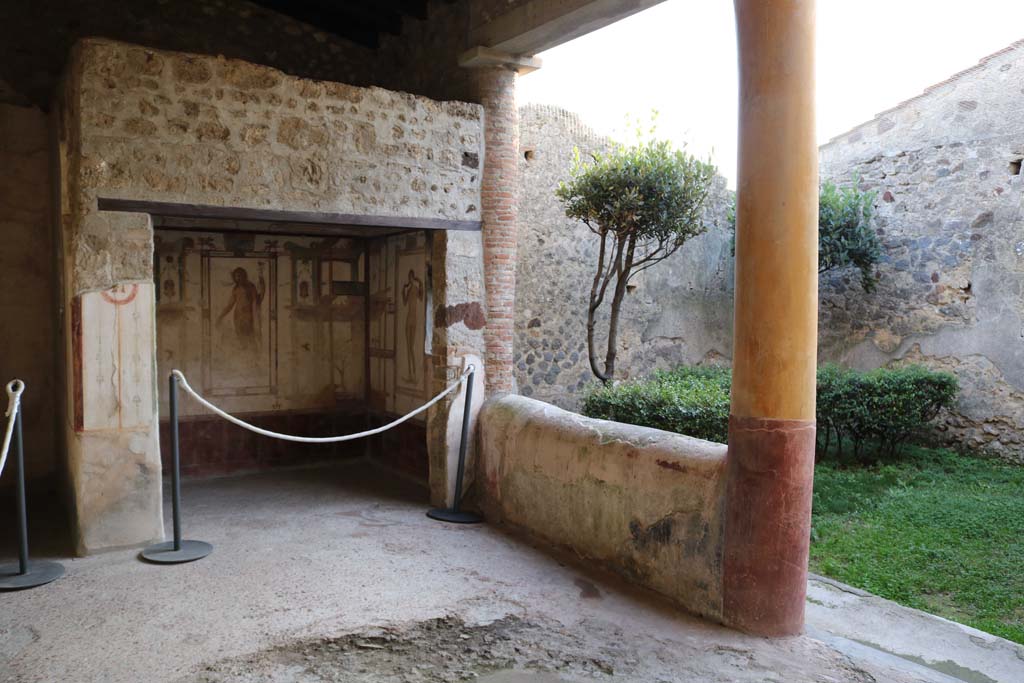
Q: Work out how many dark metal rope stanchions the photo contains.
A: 3